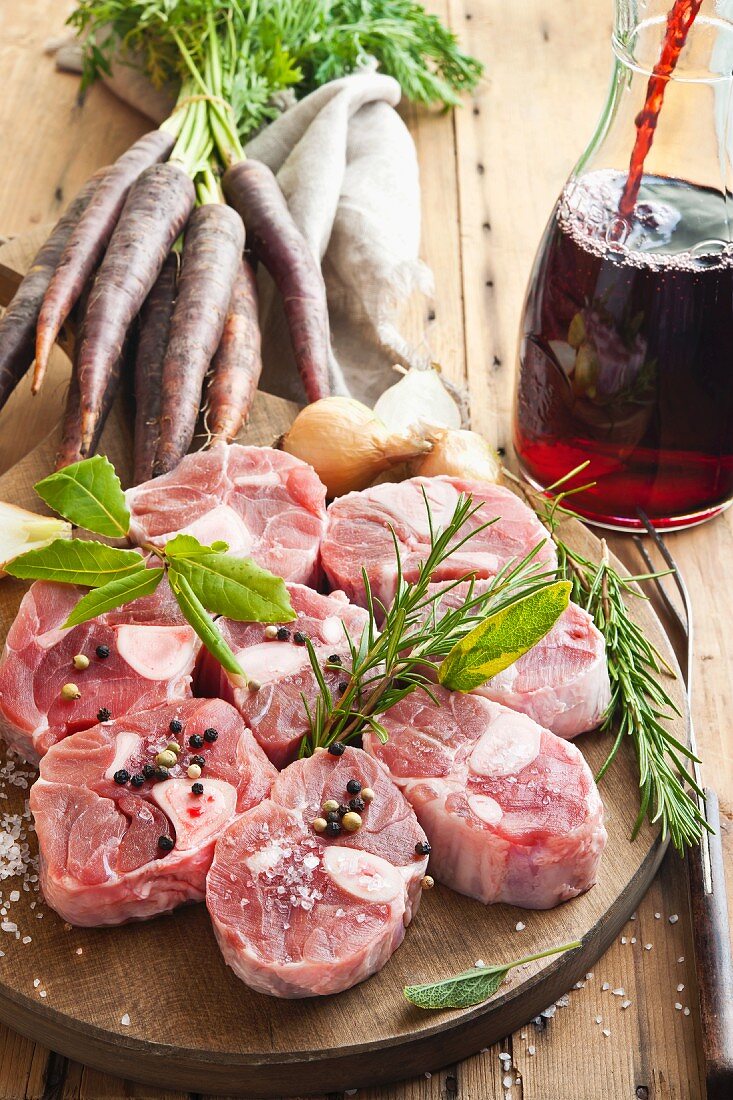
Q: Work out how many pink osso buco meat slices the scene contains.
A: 8